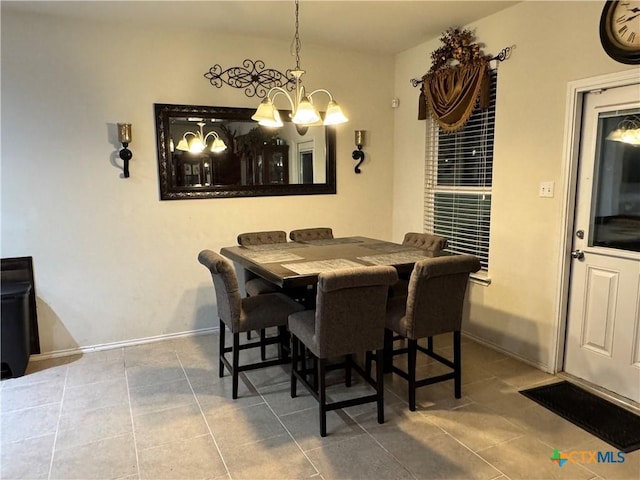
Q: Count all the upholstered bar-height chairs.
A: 6